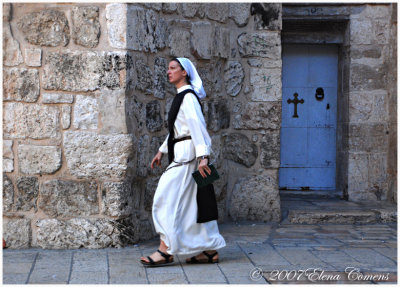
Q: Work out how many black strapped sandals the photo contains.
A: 2